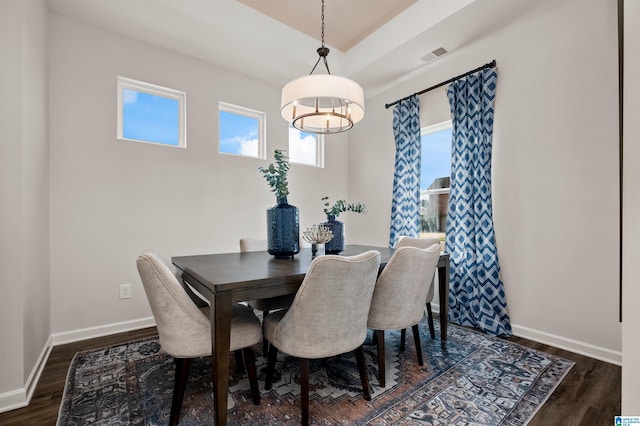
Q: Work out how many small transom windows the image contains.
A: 3